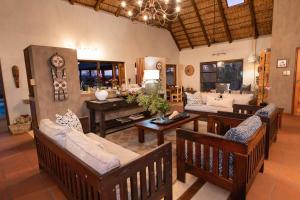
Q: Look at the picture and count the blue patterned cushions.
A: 2